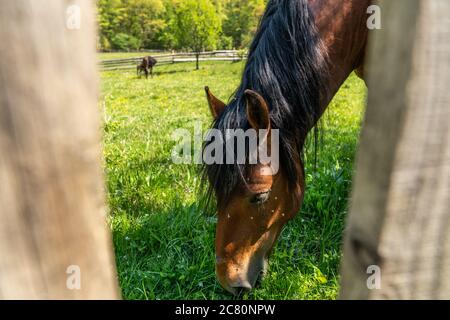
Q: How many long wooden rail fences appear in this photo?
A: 1